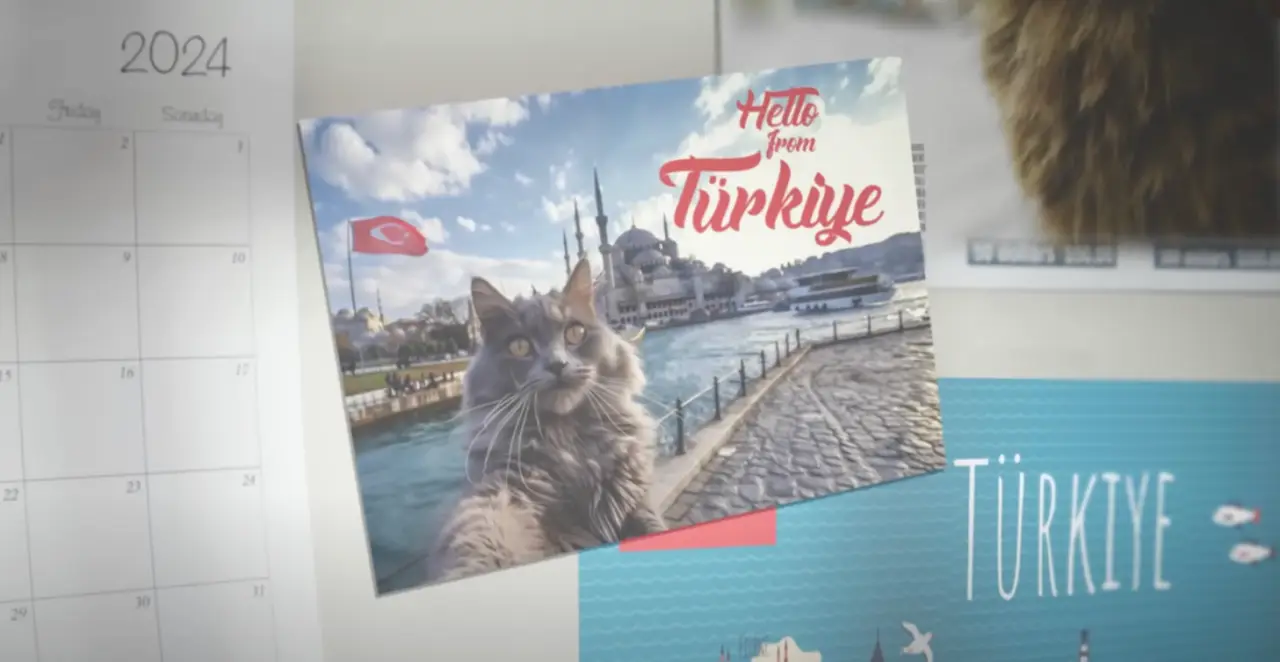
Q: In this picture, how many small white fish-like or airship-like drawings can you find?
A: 2